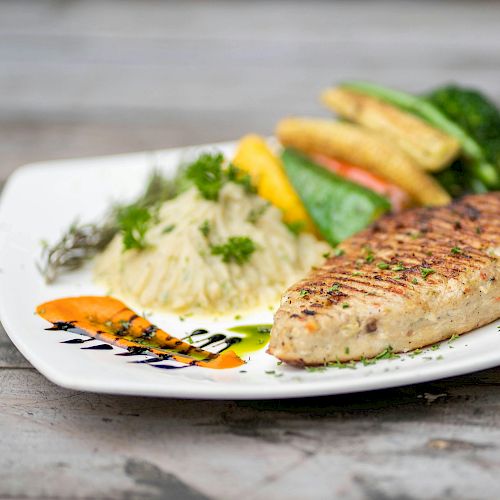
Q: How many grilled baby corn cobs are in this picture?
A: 2